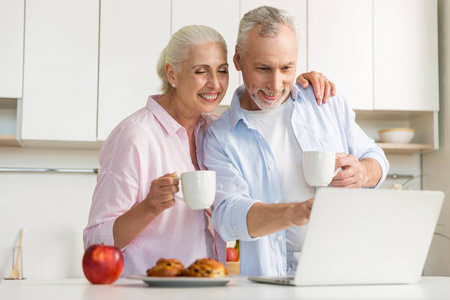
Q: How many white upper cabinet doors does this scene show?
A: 7